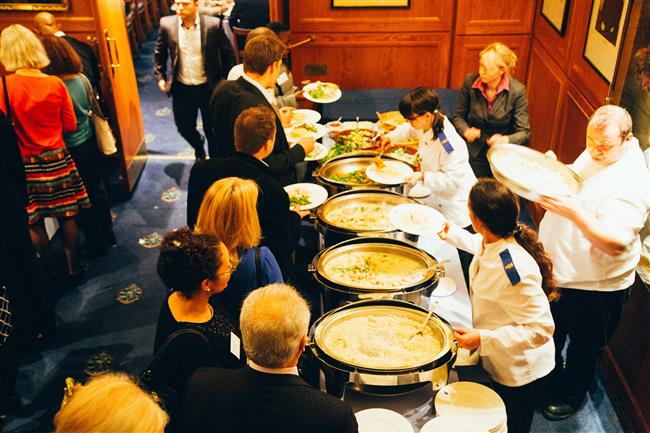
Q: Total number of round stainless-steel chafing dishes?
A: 4